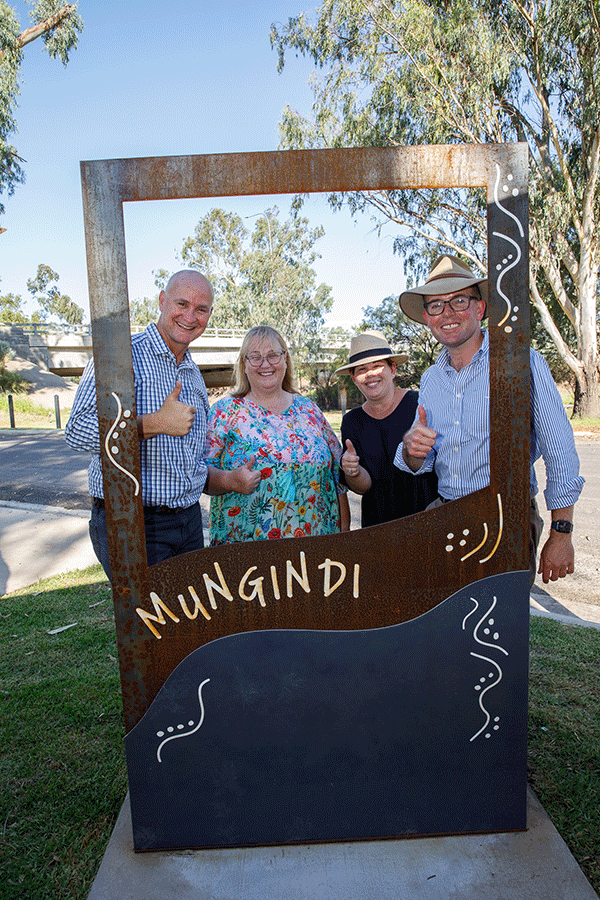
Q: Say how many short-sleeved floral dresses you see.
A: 1